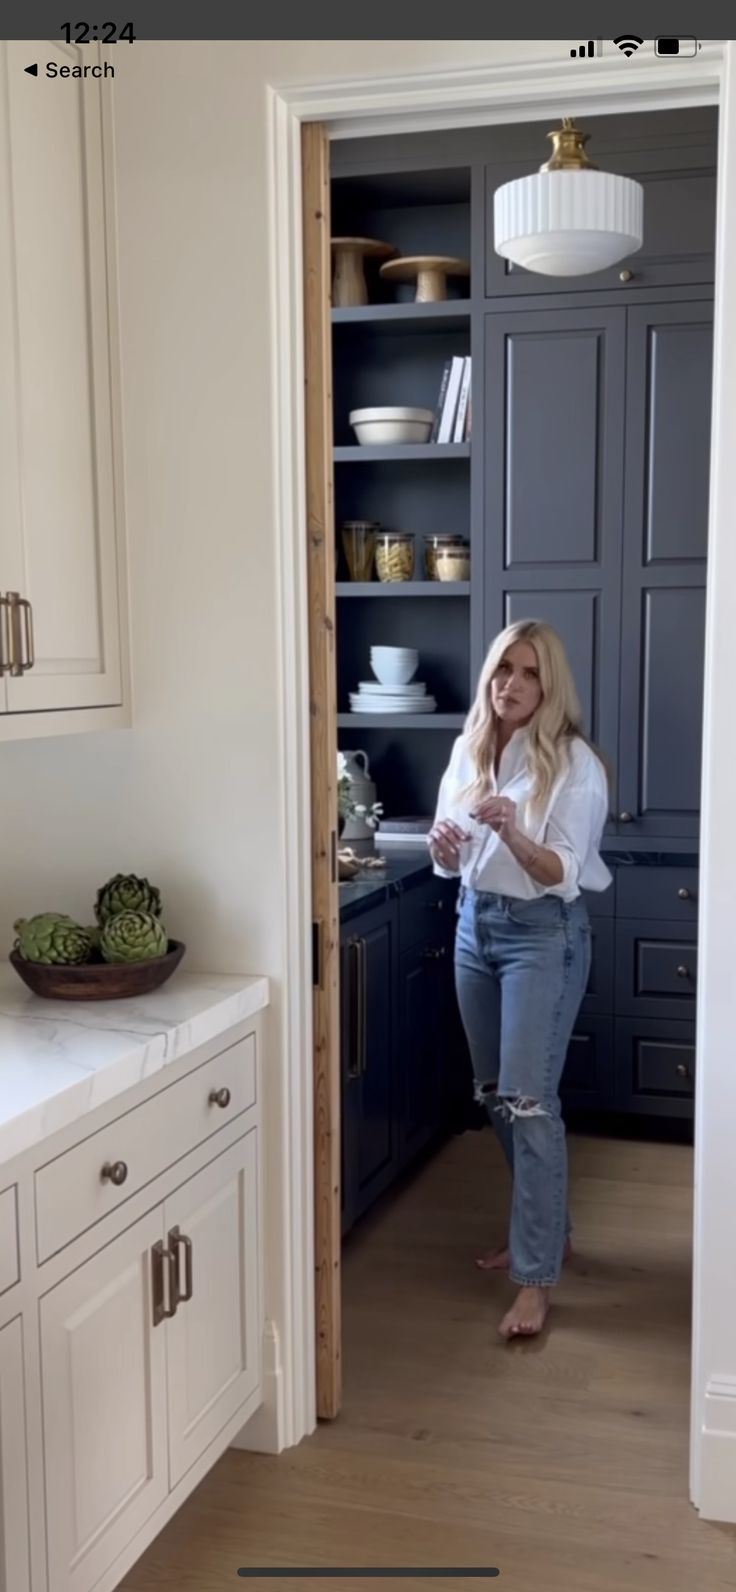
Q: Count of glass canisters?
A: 4